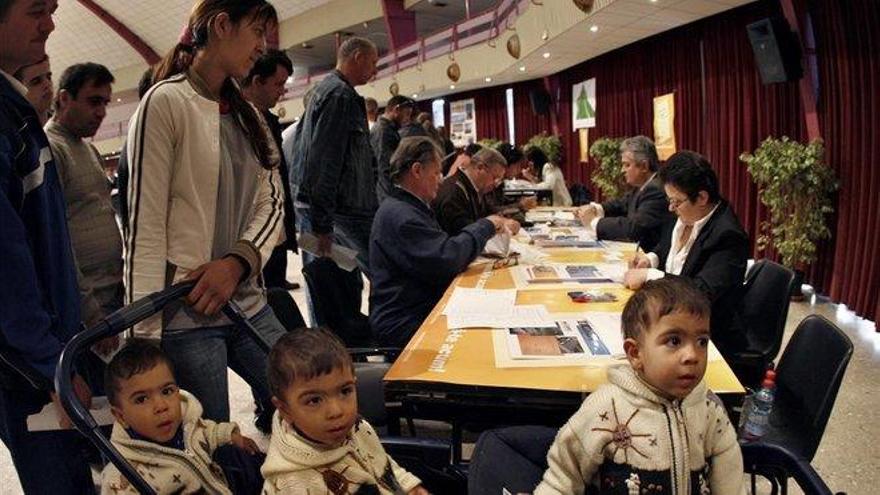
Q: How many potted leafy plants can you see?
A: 4